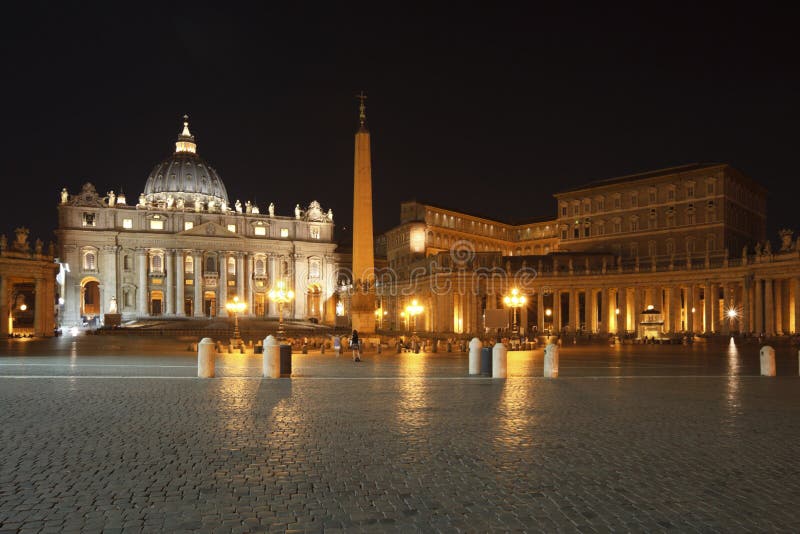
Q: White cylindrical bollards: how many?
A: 6